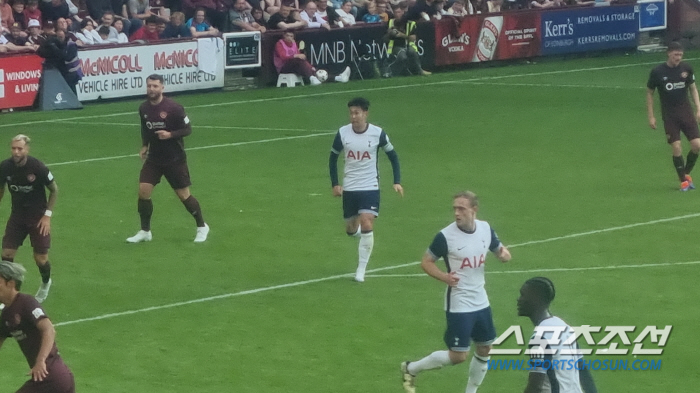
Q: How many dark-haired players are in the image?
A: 4